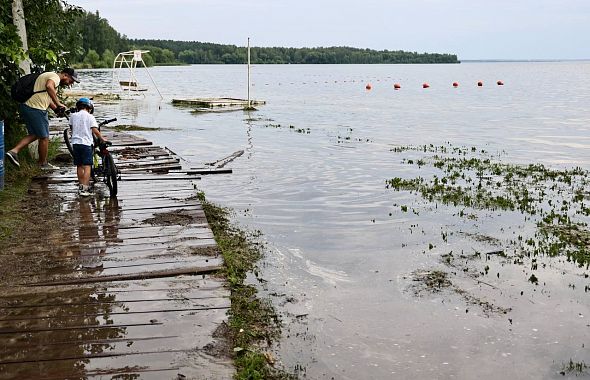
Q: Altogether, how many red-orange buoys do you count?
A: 6